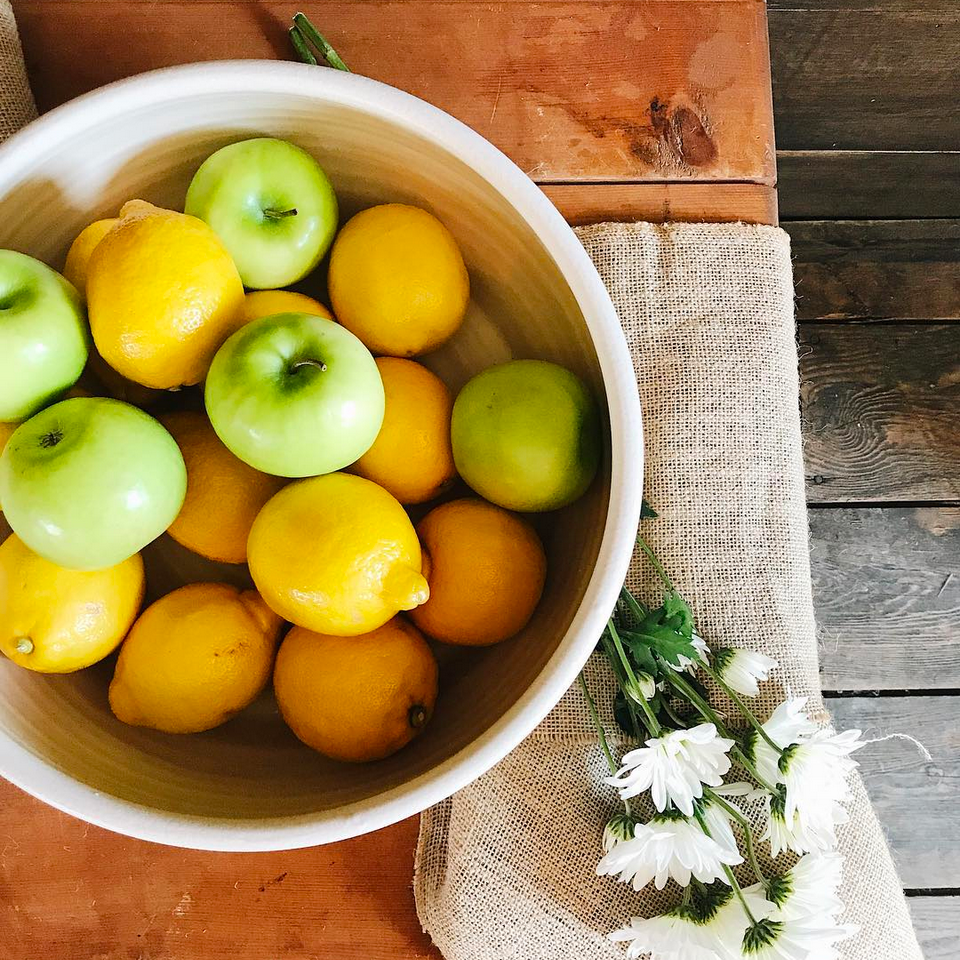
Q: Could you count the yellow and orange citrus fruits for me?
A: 12